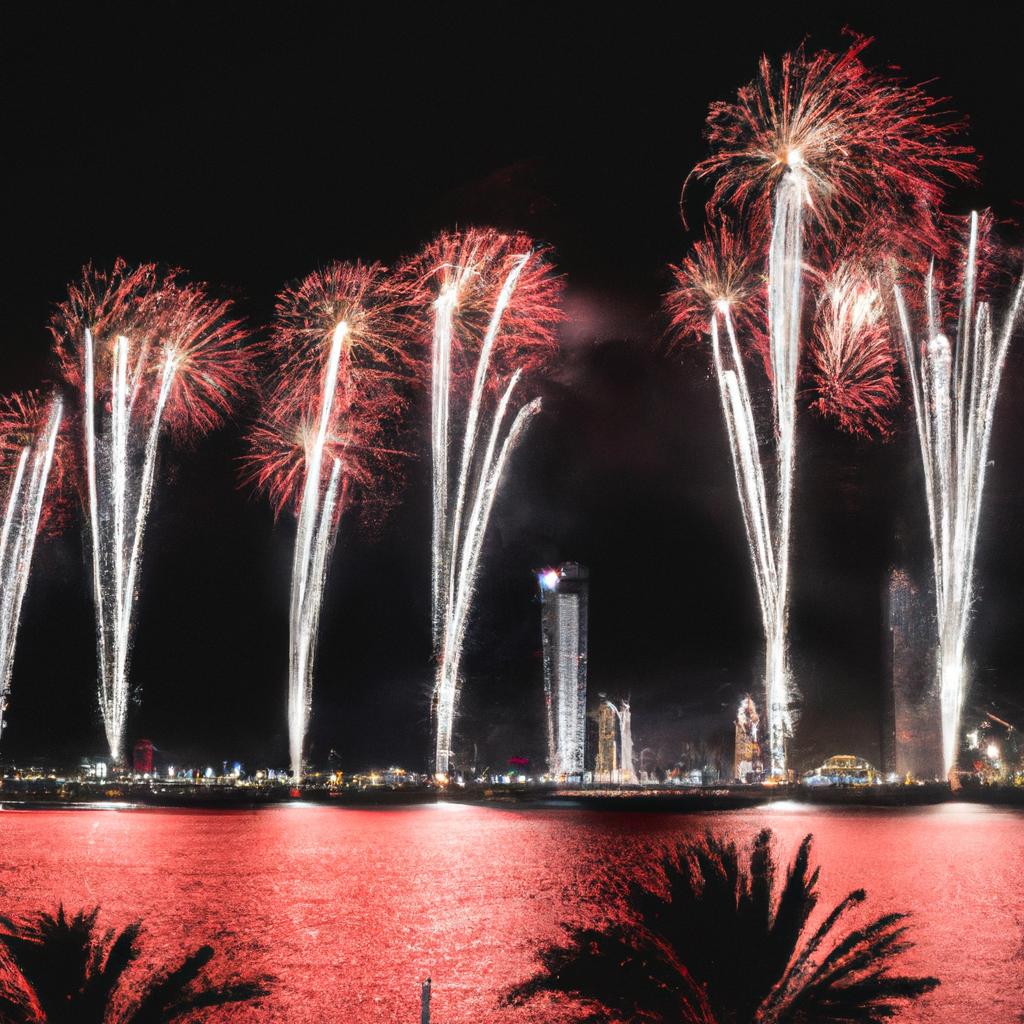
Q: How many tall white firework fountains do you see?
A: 6